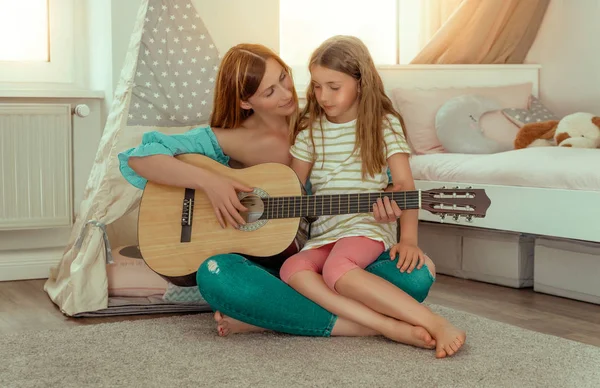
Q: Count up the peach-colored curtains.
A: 1